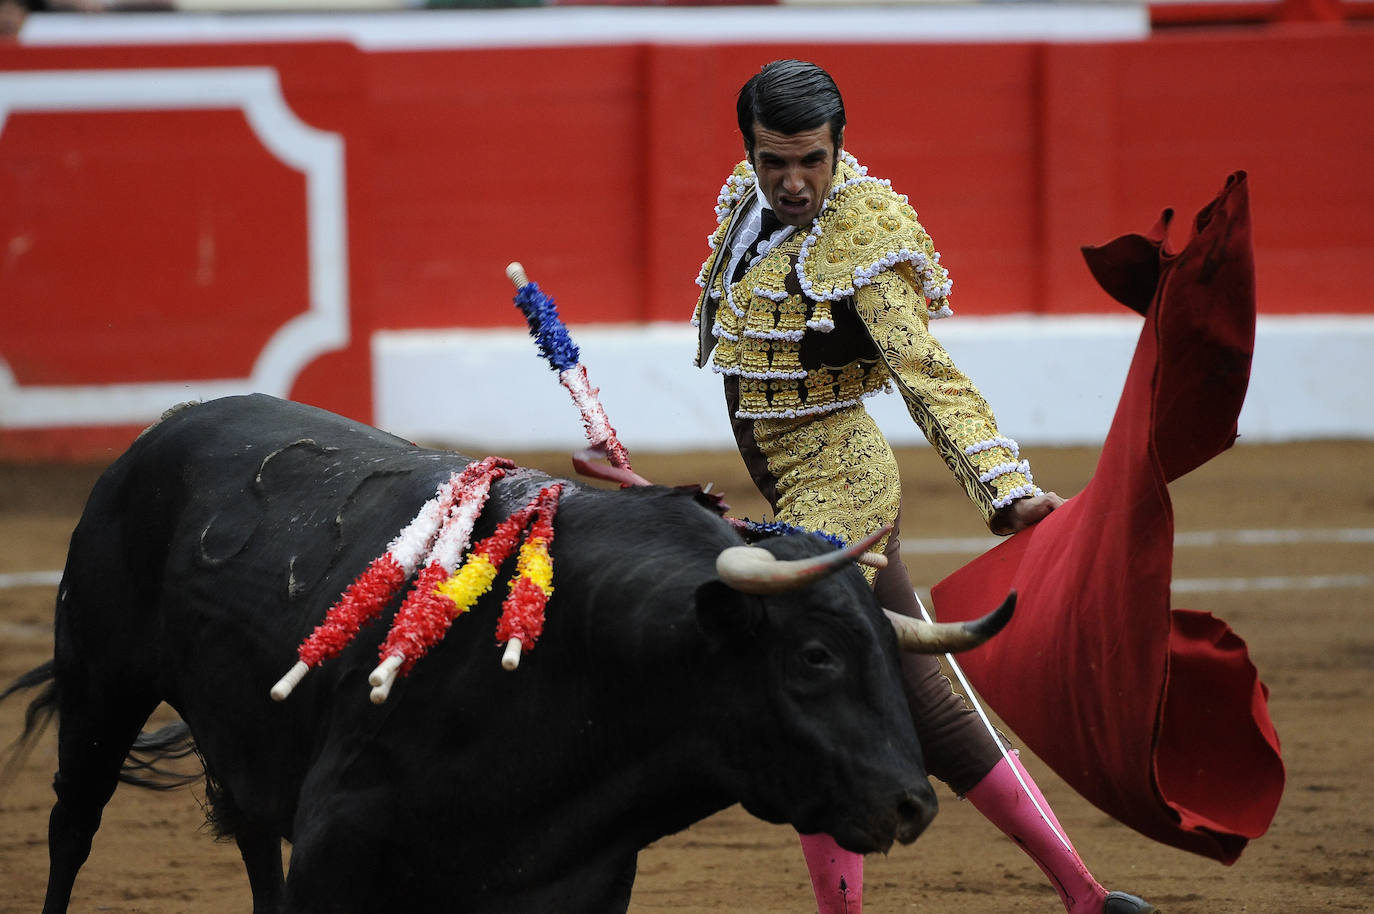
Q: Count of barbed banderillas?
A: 6